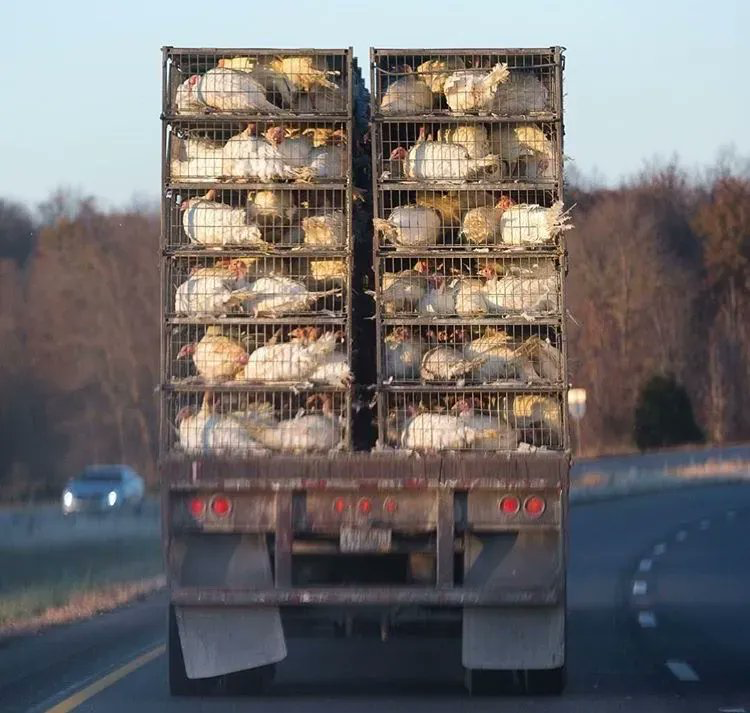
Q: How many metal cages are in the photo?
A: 12